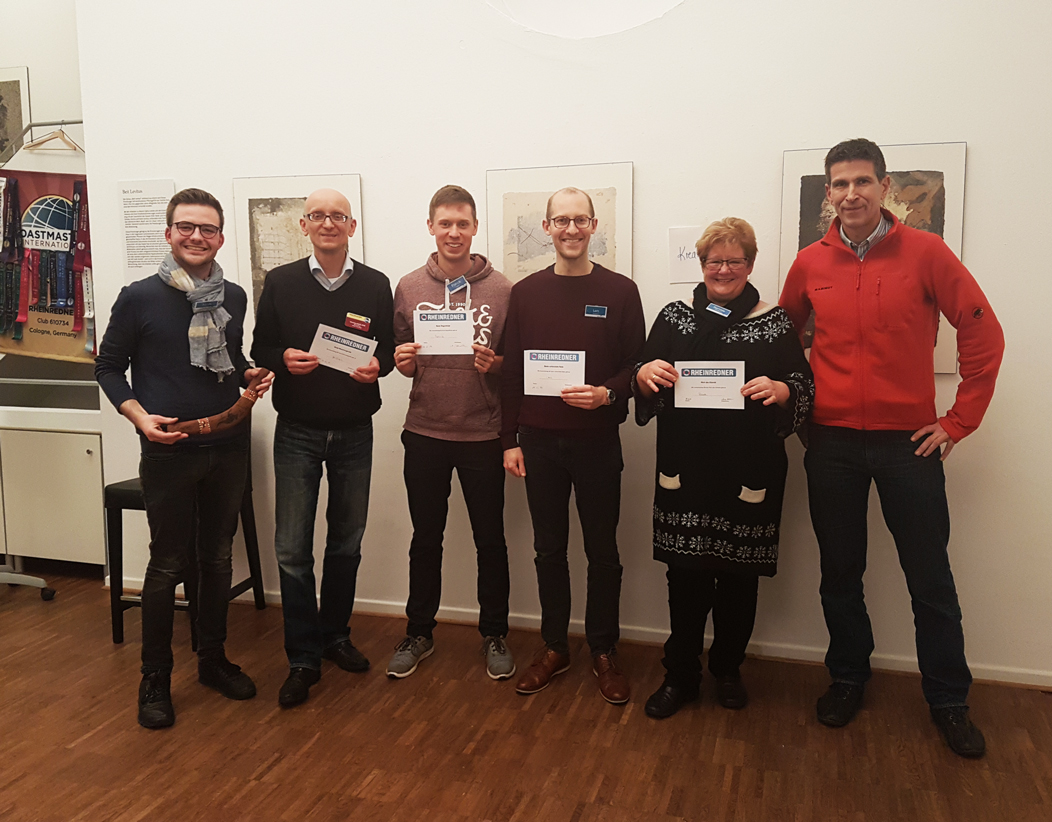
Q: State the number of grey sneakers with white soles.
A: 2